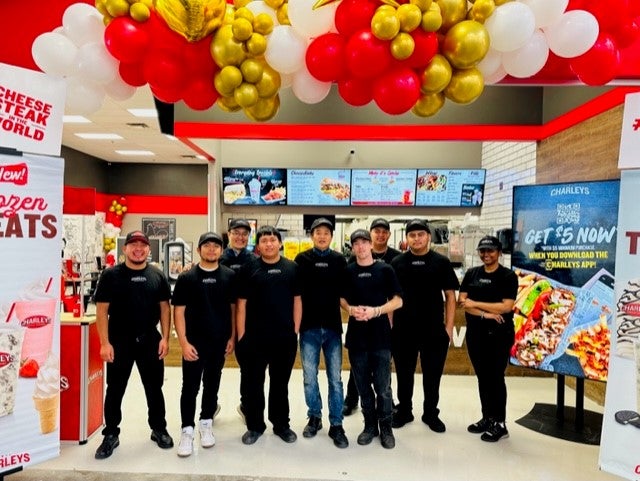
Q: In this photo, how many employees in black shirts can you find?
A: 9